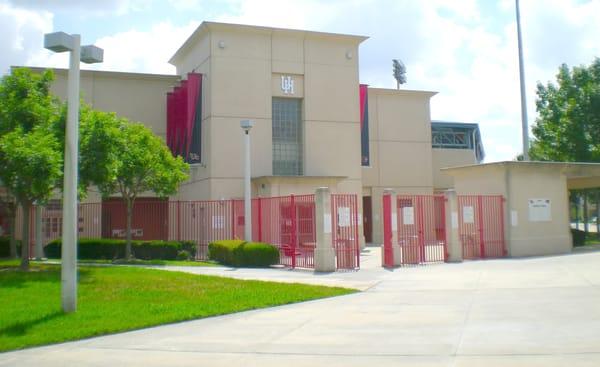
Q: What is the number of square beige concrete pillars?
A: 3